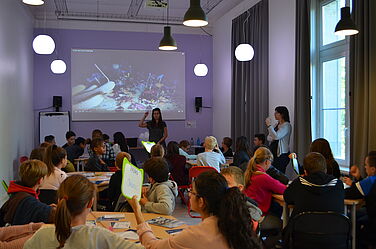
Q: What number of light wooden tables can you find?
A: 5